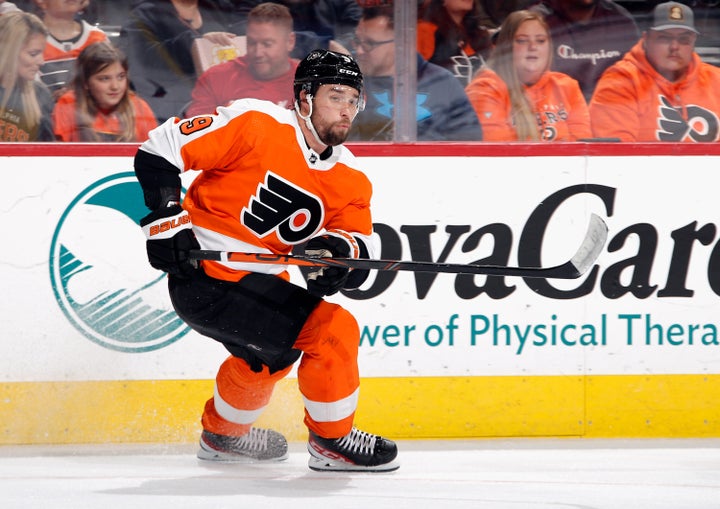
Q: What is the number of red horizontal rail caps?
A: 1